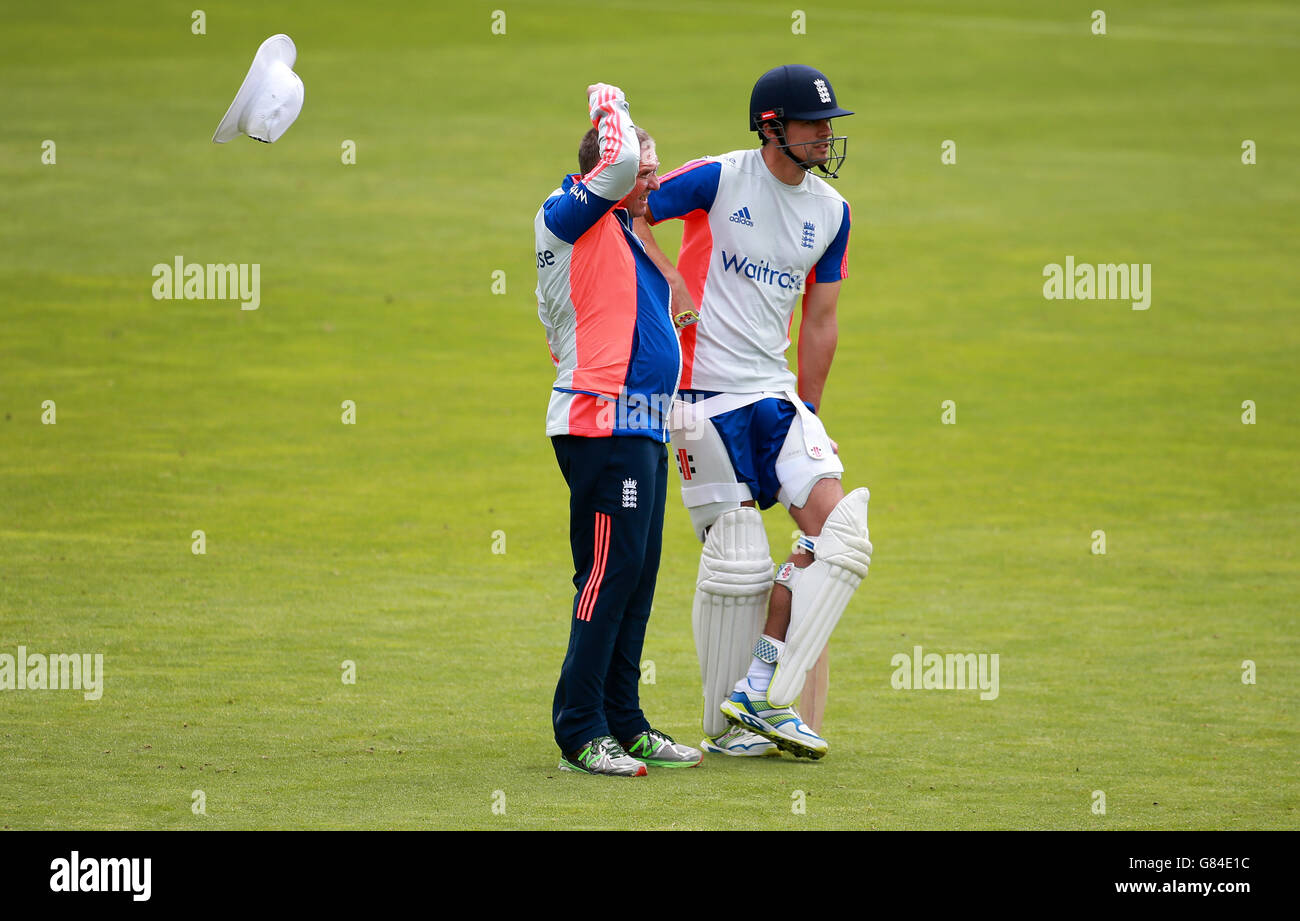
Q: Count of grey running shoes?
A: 2